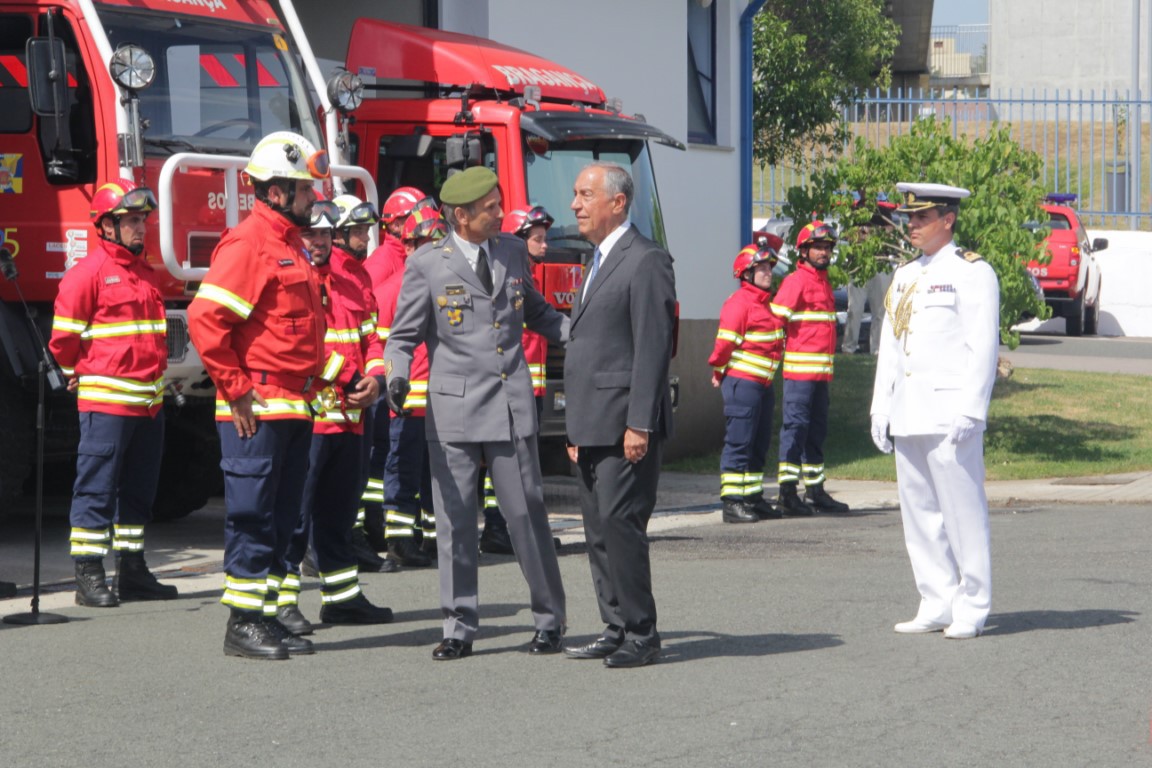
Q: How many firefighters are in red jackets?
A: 9